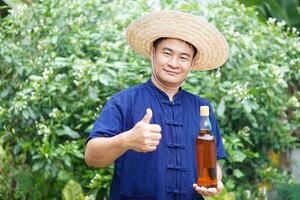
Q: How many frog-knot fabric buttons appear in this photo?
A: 5